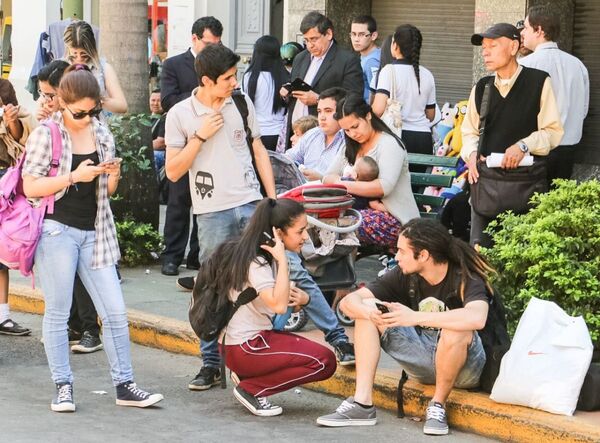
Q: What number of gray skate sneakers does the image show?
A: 2